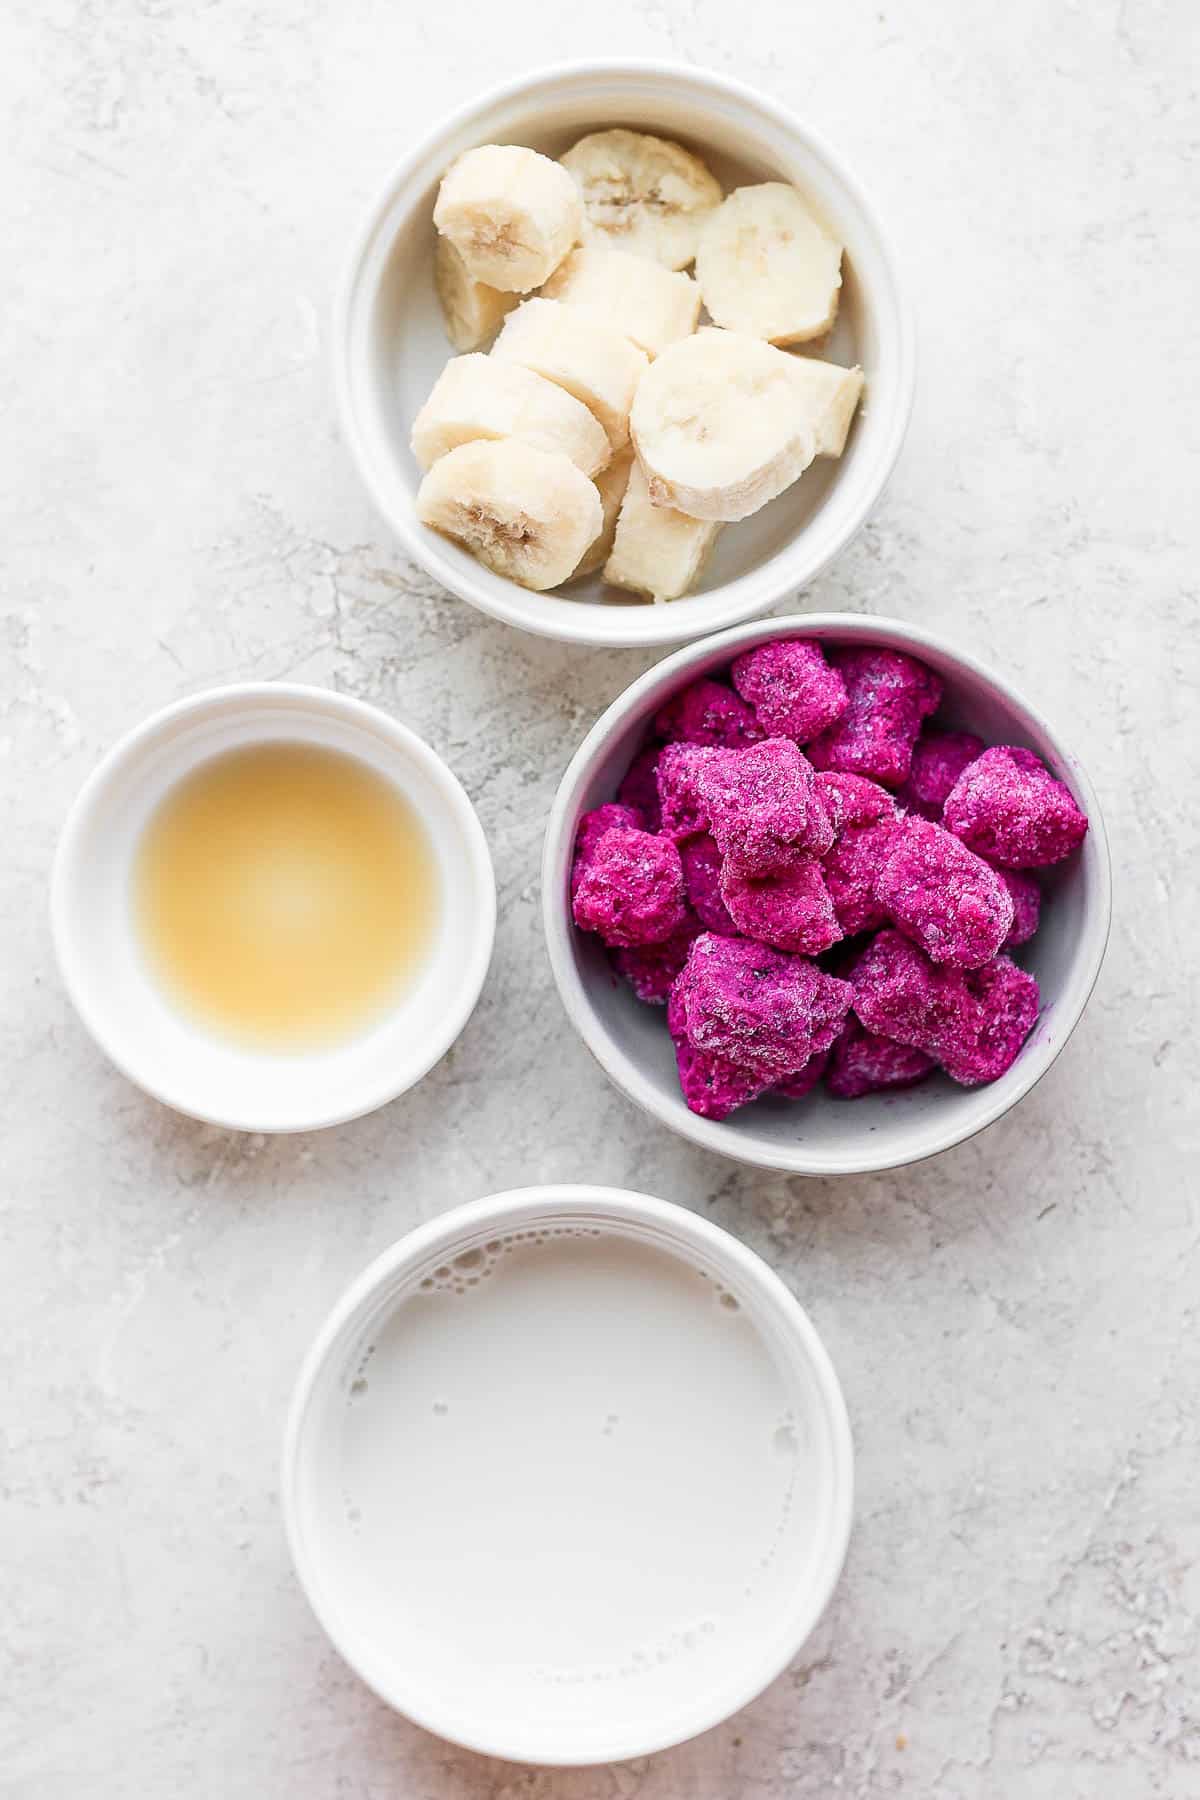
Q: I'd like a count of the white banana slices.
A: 12